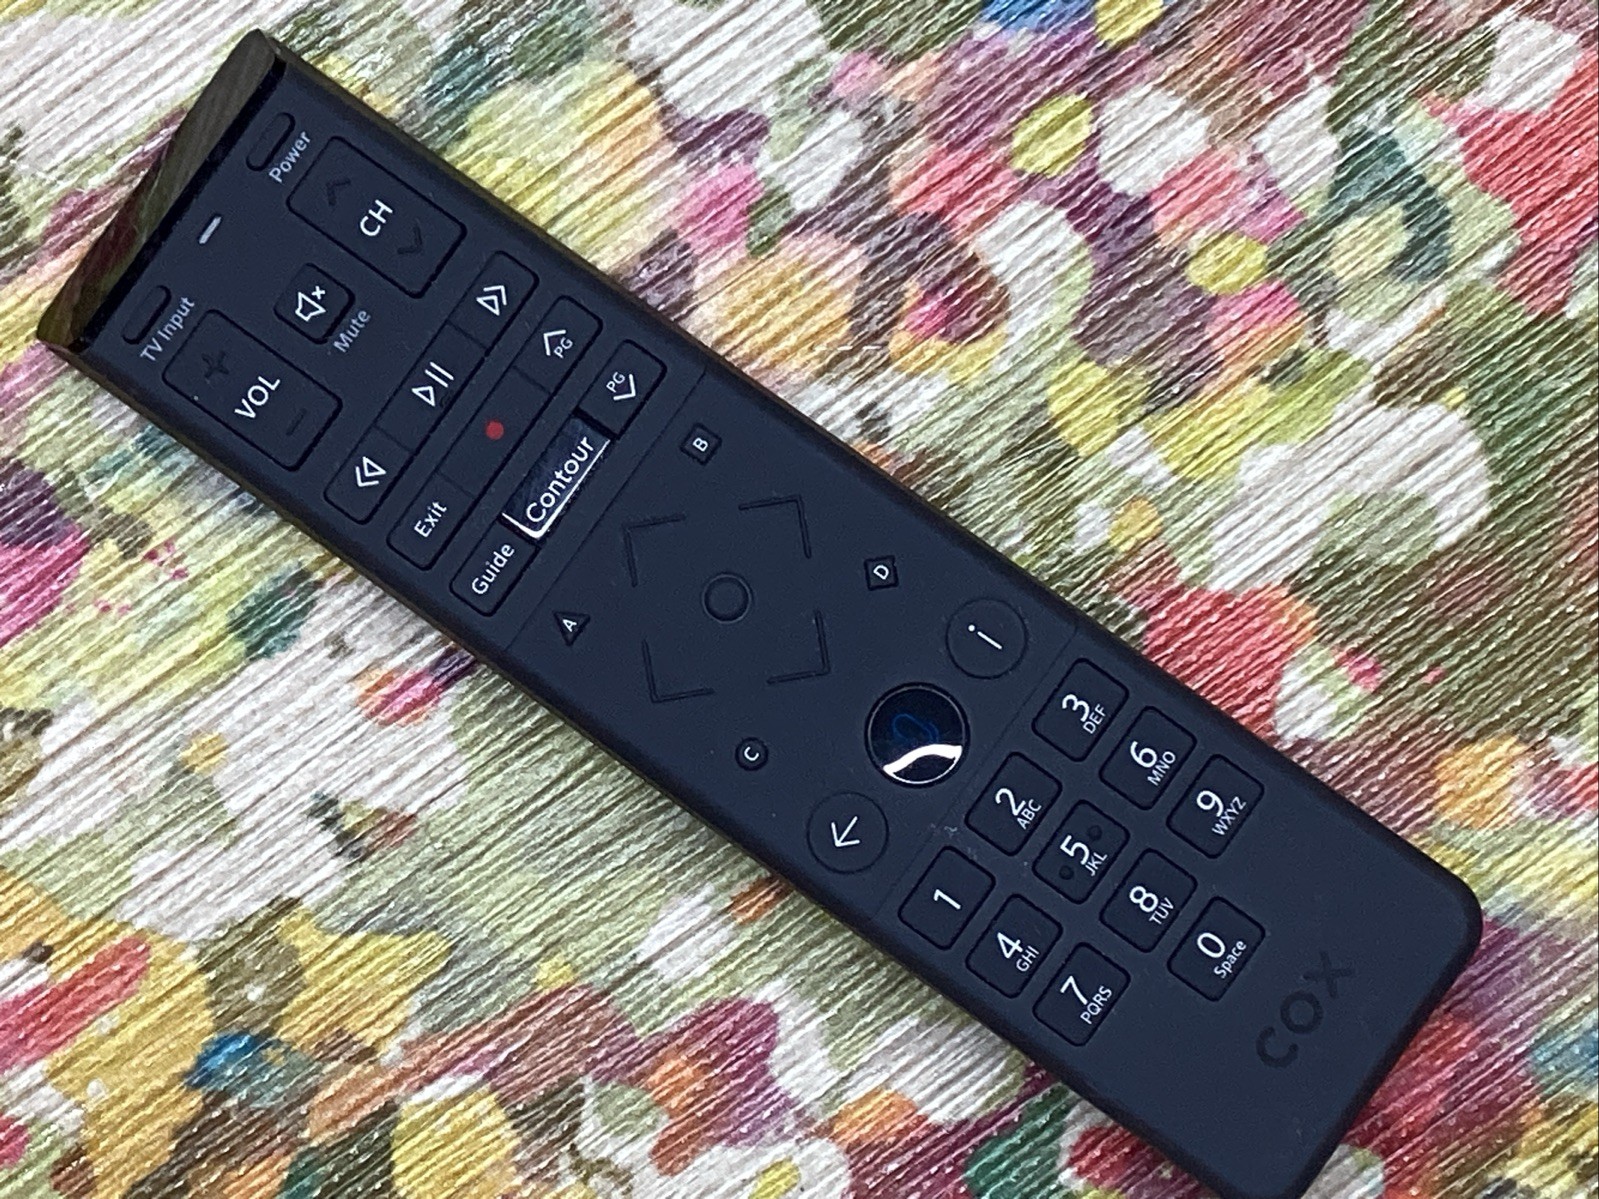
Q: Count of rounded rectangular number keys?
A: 10